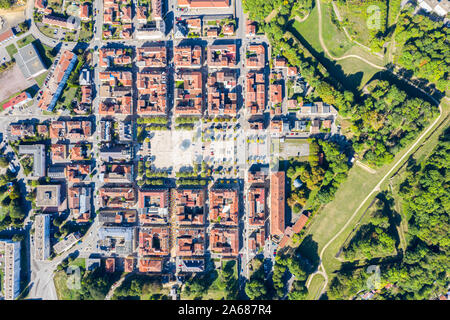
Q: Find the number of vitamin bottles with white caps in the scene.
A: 0